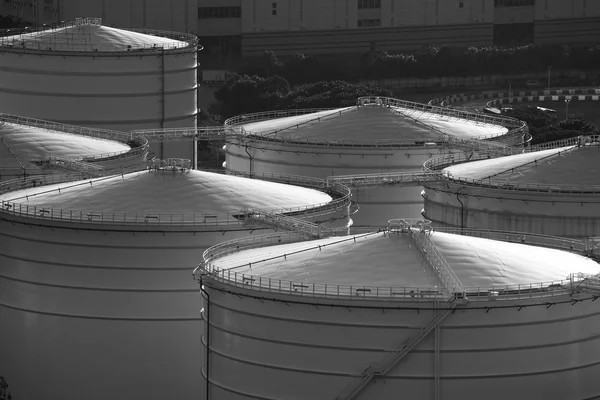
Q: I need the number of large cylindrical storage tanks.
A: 6